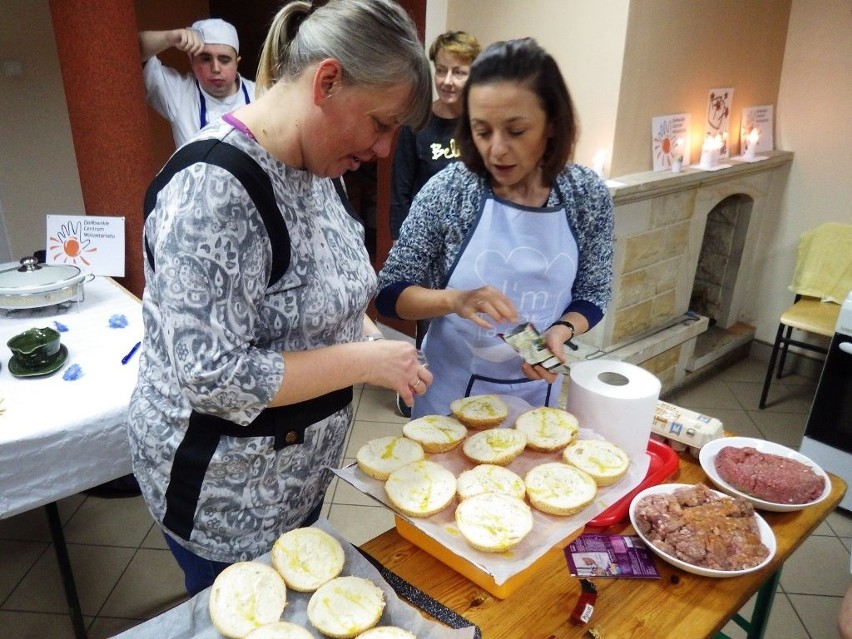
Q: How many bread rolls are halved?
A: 15